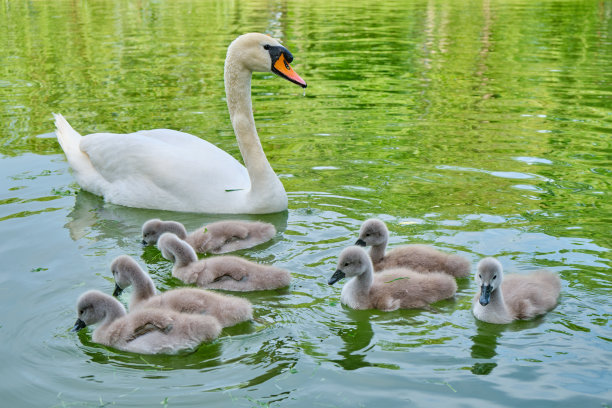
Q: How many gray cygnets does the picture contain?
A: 7